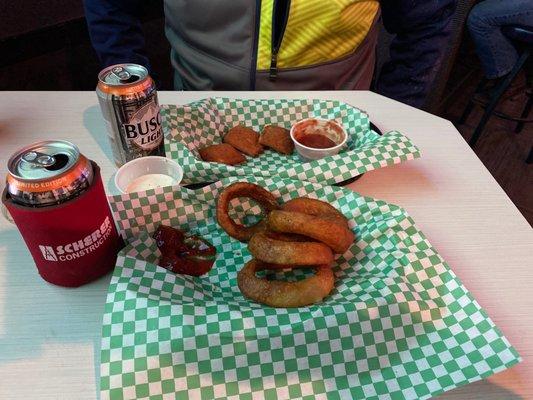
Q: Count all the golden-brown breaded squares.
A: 3